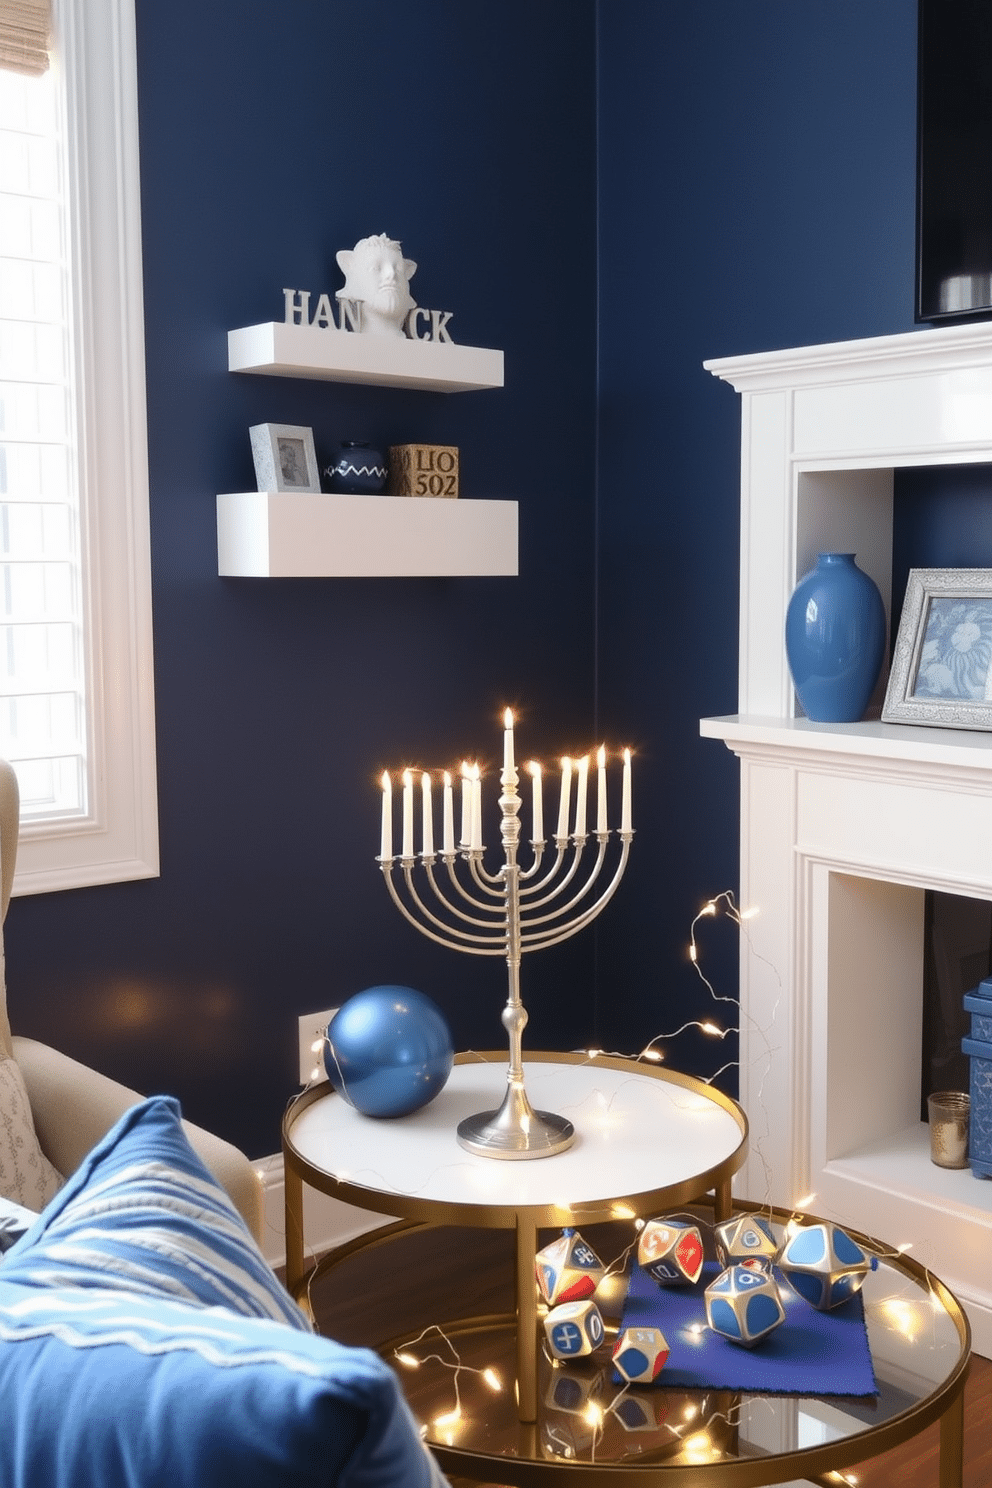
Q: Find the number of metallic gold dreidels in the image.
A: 7